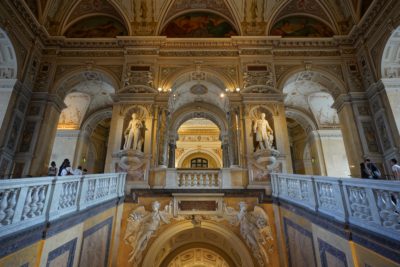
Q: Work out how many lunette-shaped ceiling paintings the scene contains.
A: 3